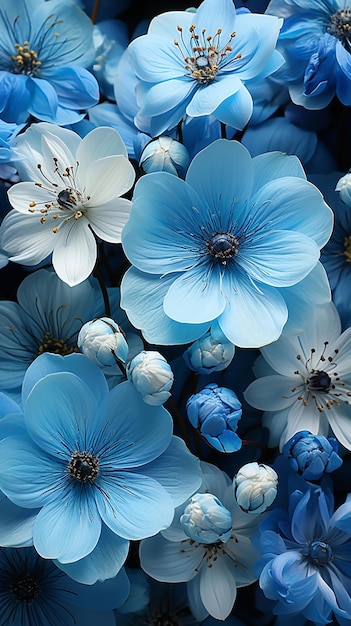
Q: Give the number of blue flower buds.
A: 2